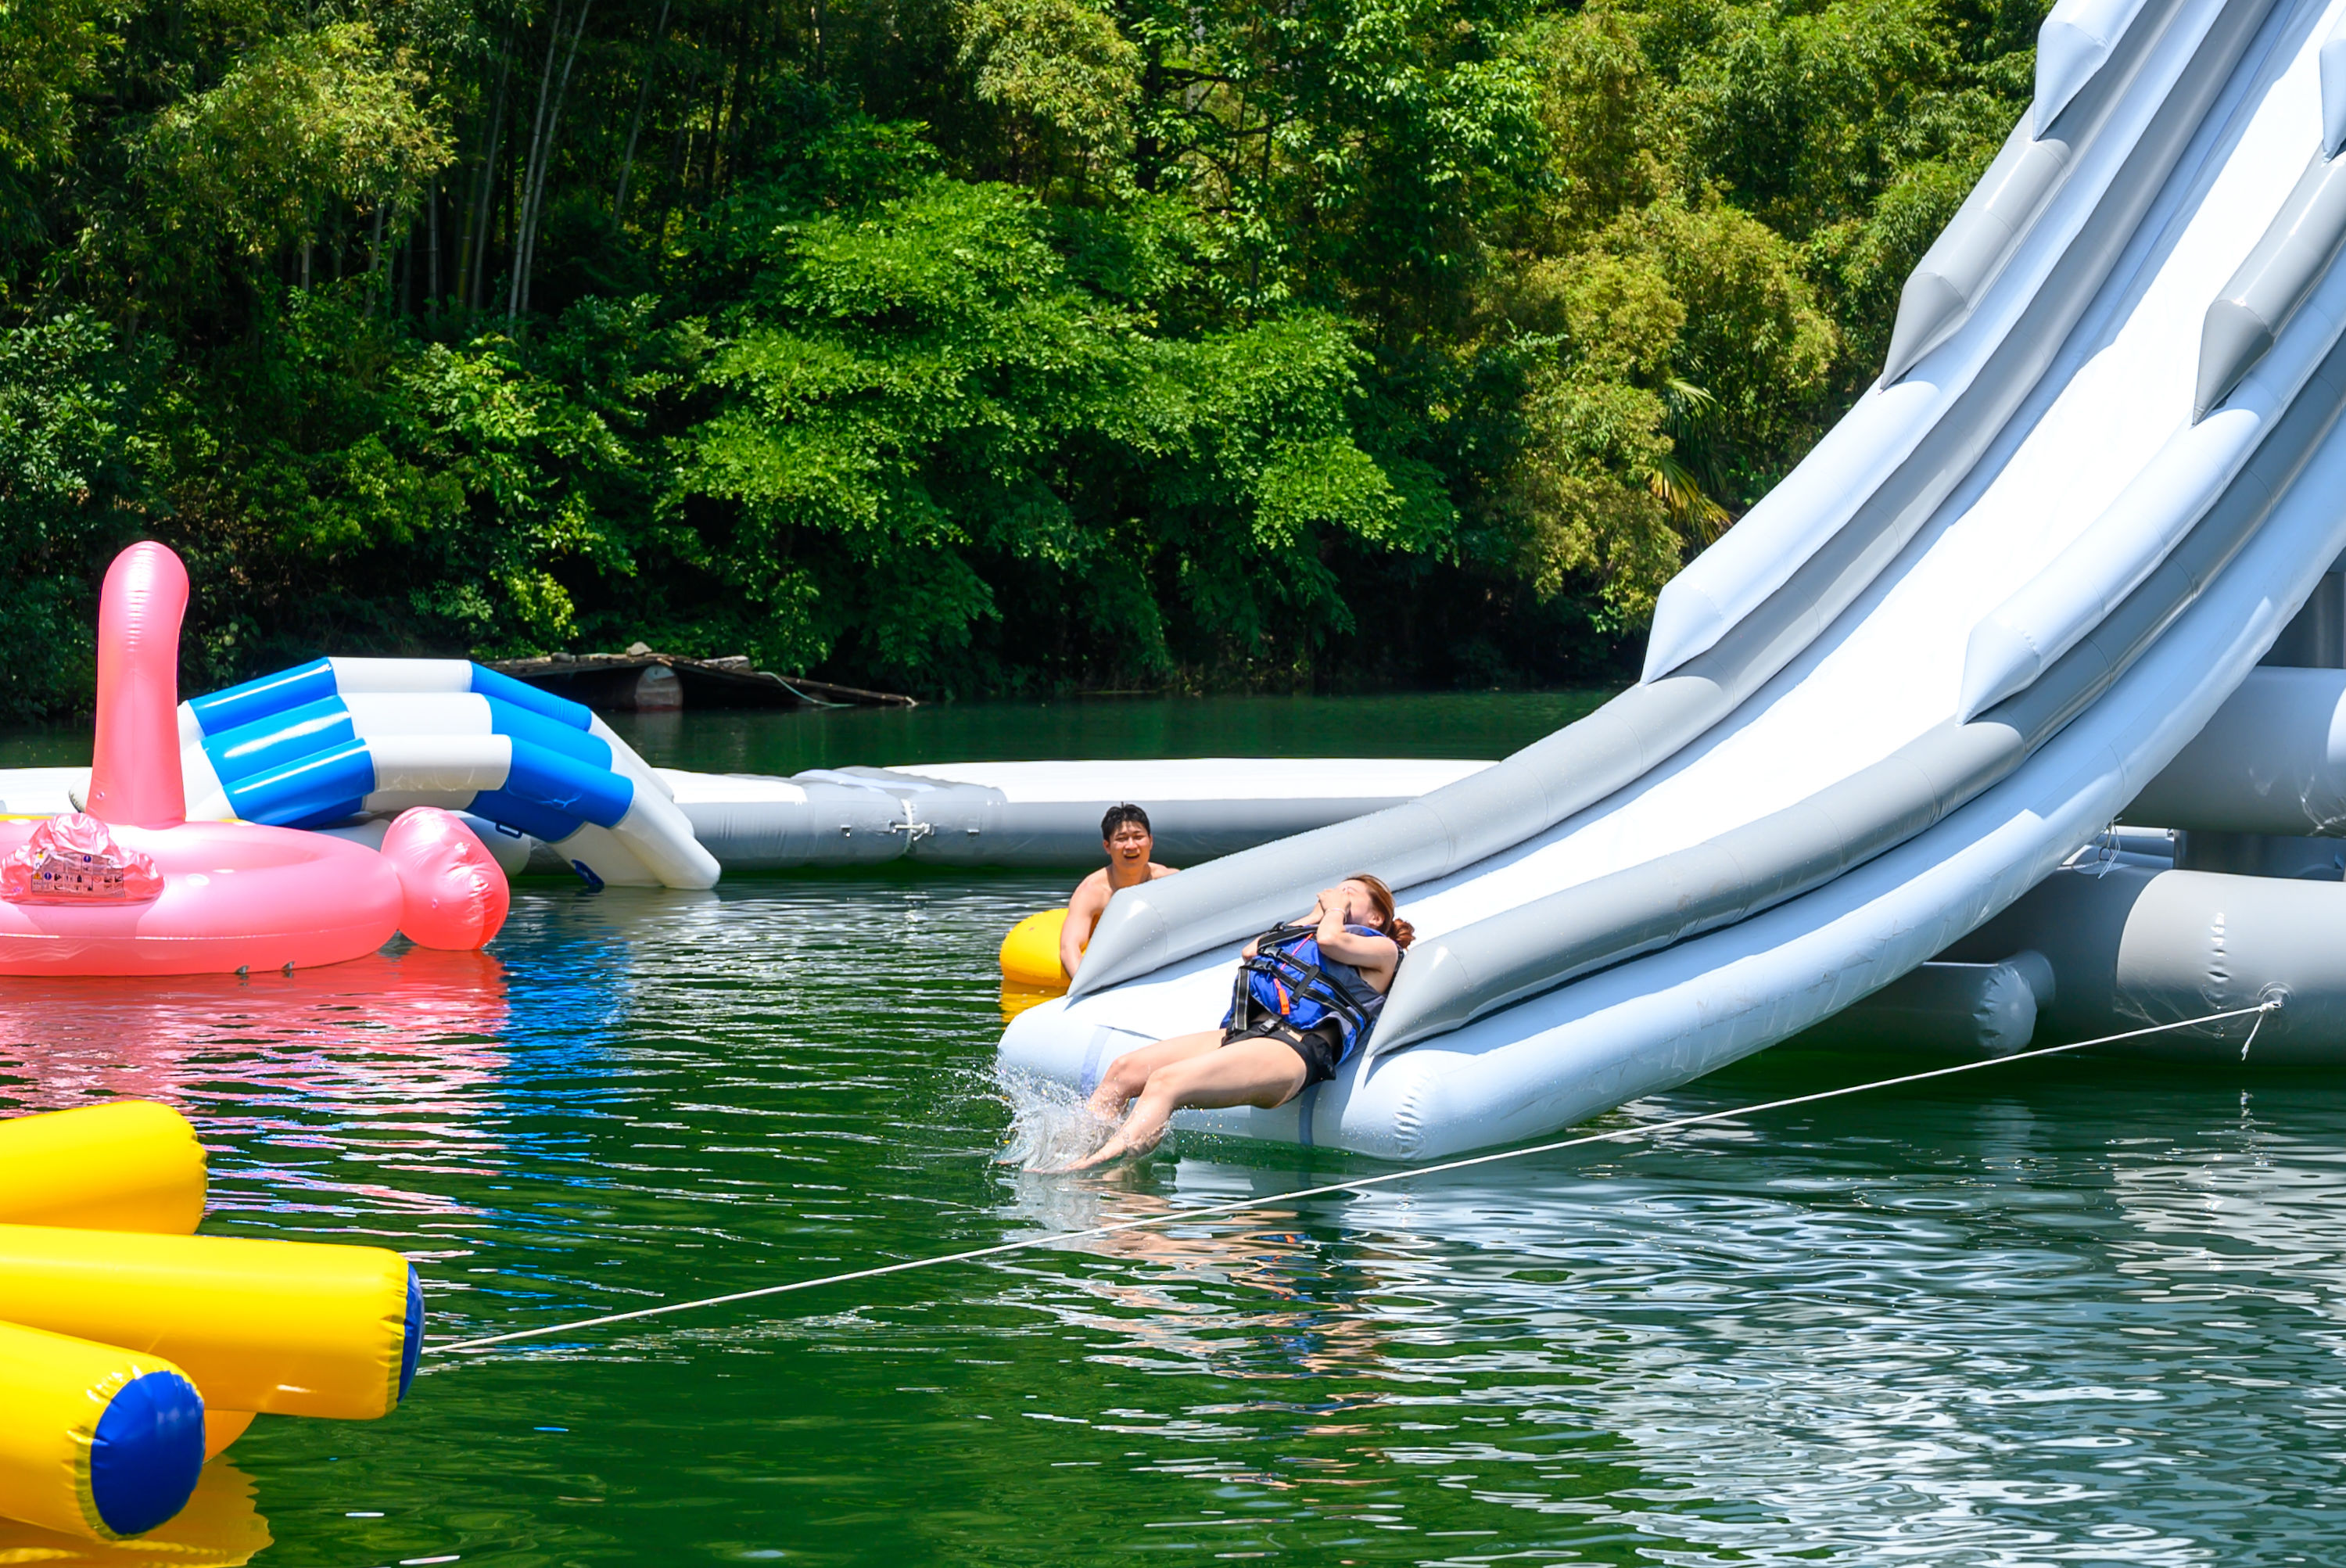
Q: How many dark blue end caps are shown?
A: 2